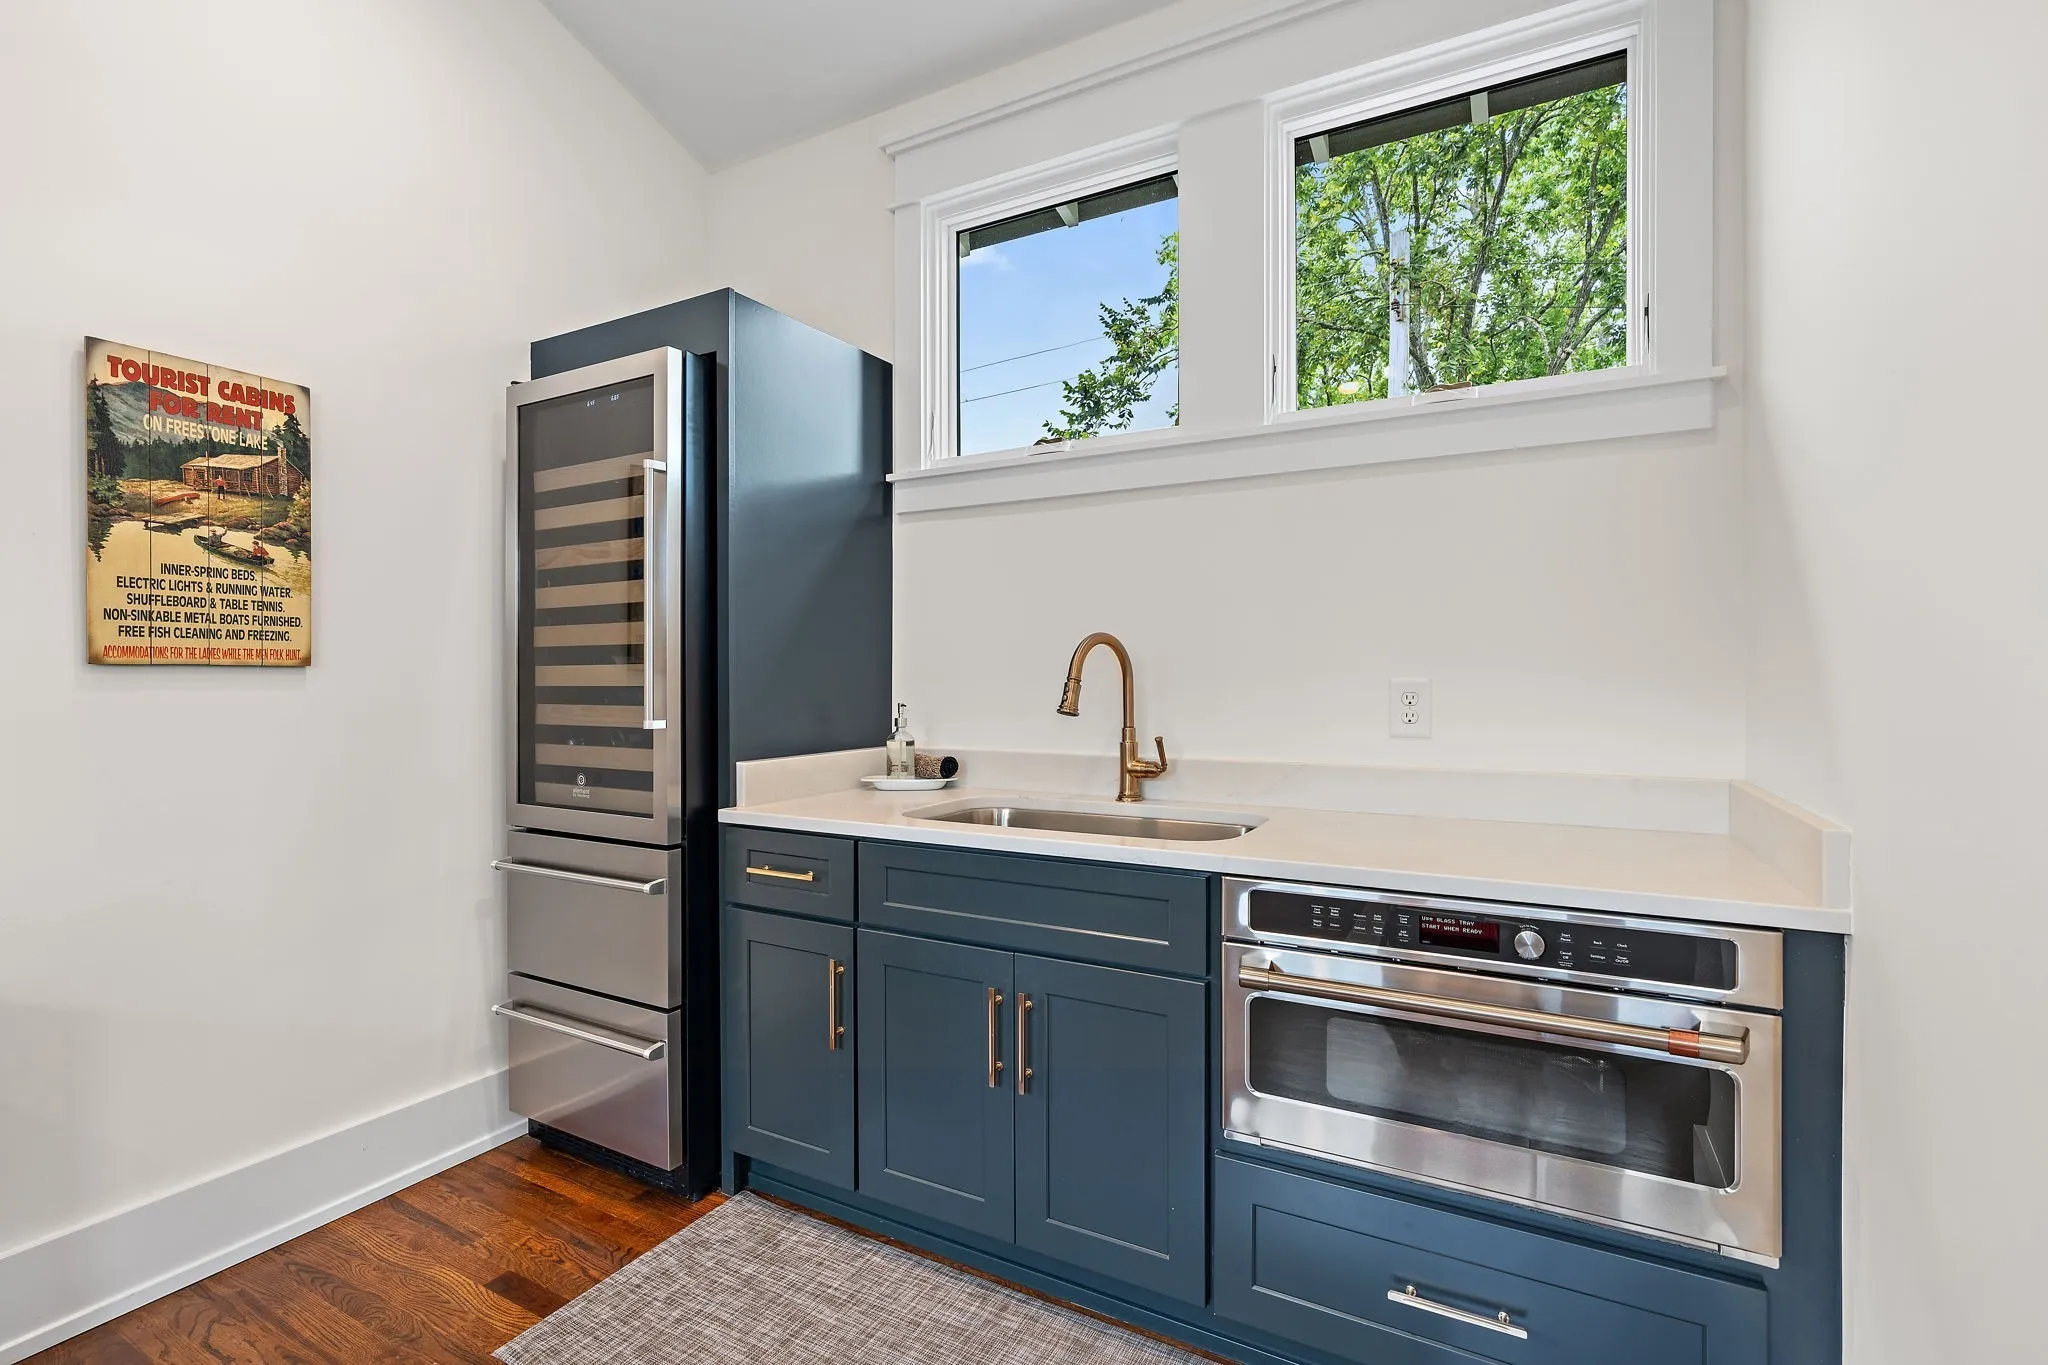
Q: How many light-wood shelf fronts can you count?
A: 9